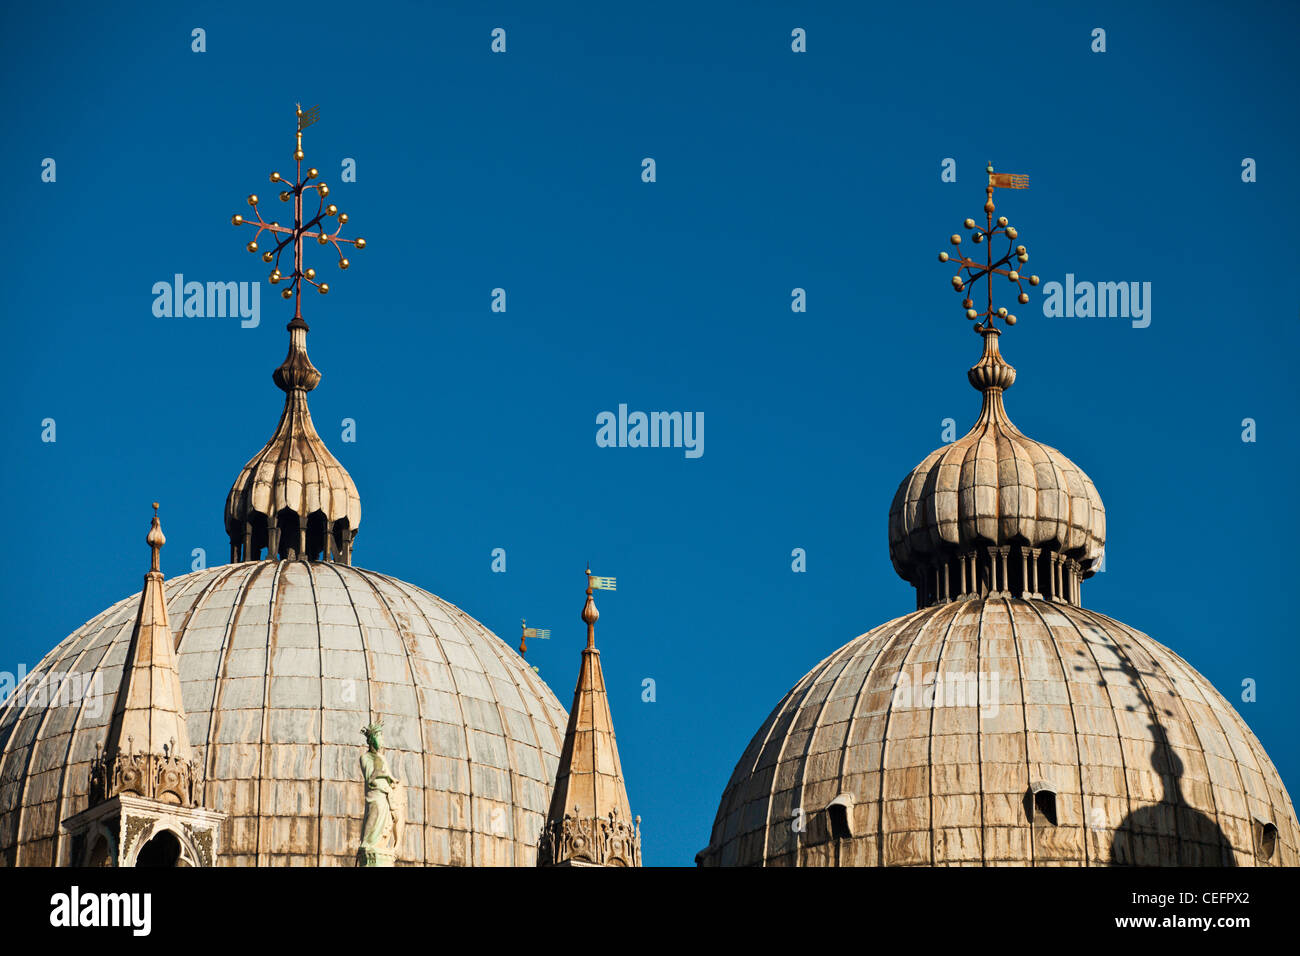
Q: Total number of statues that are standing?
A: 1